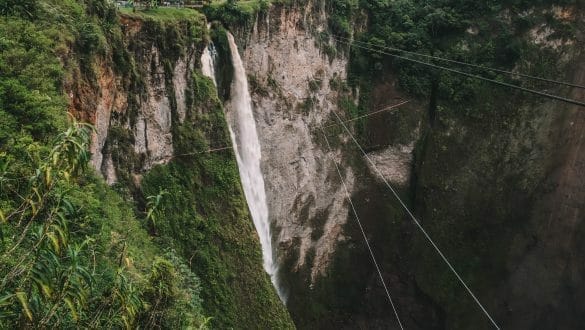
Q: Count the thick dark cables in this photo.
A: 2